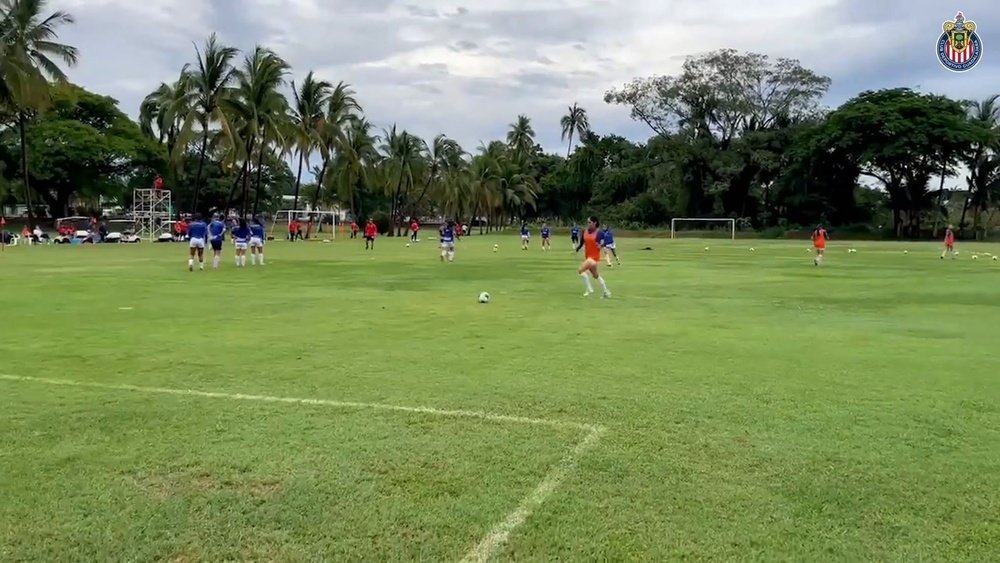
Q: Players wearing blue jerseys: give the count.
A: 9